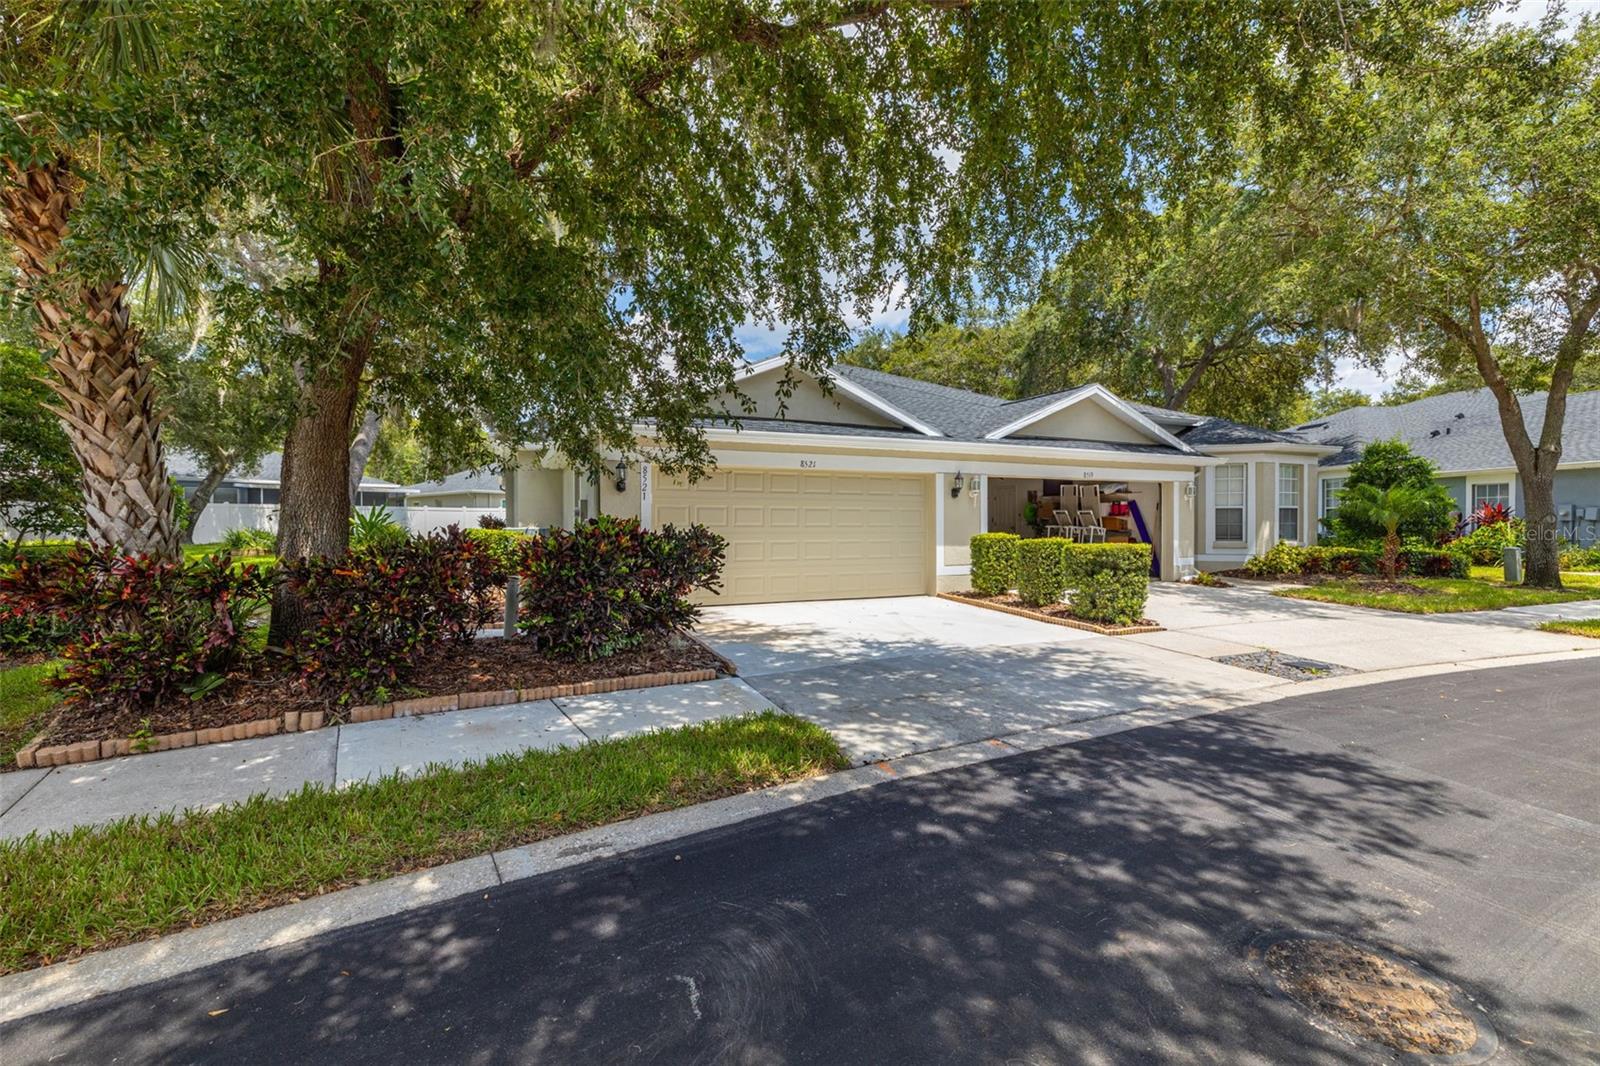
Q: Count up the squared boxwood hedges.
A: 3